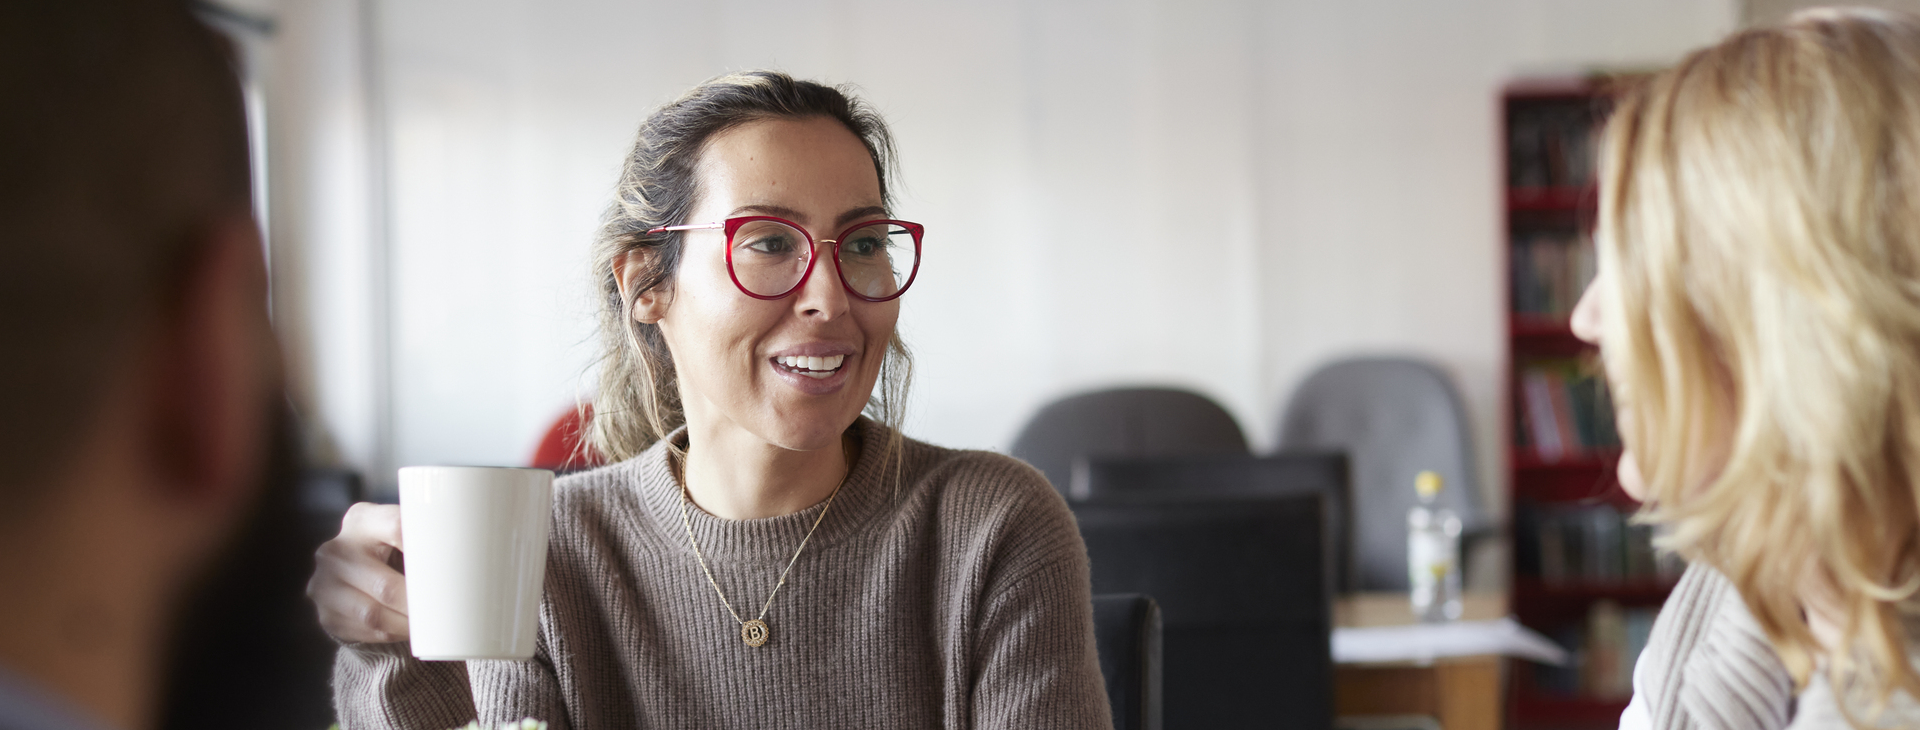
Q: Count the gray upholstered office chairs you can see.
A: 2